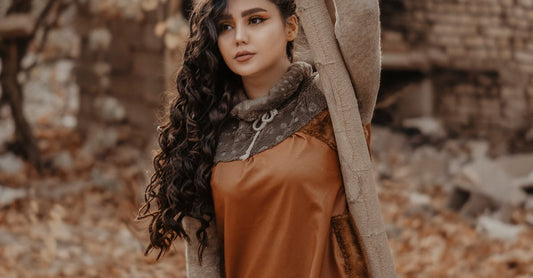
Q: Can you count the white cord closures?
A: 1